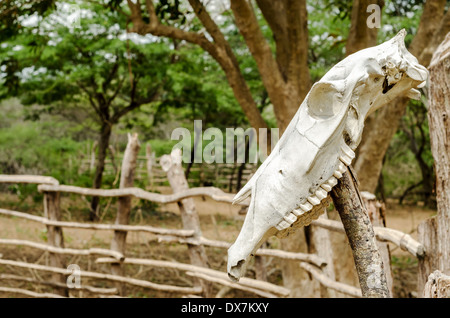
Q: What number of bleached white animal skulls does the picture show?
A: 1